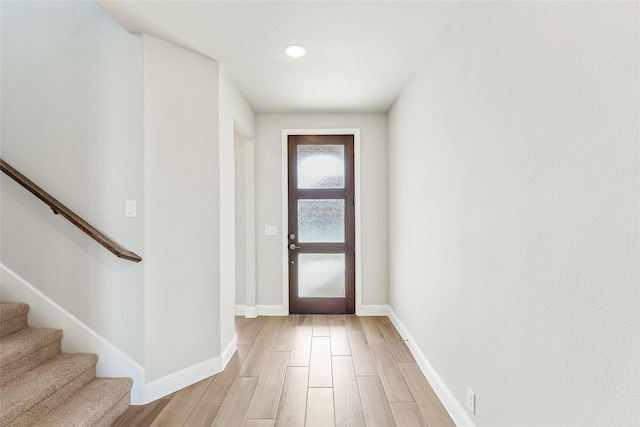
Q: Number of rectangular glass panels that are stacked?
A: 3